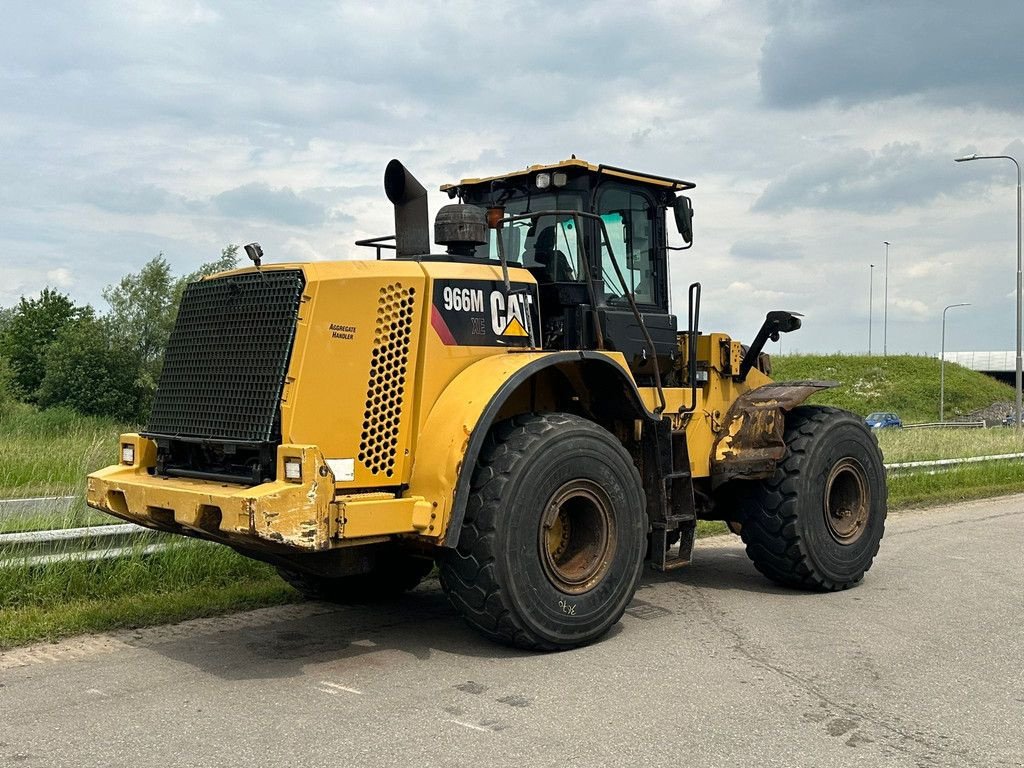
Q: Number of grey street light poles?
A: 4